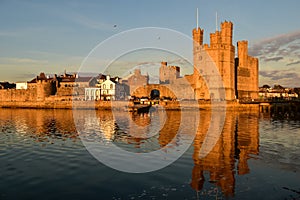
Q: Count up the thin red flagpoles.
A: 0